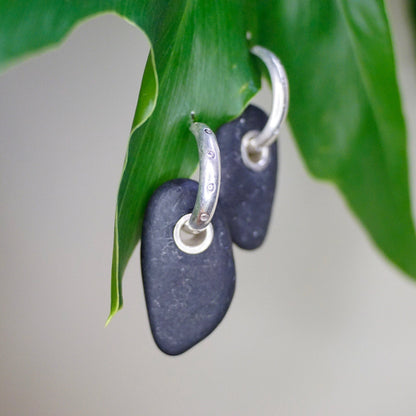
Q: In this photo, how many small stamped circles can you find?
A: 4